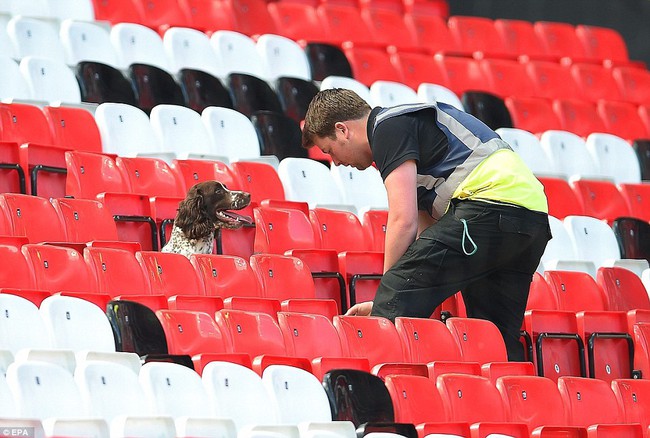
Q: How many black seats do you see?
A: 12